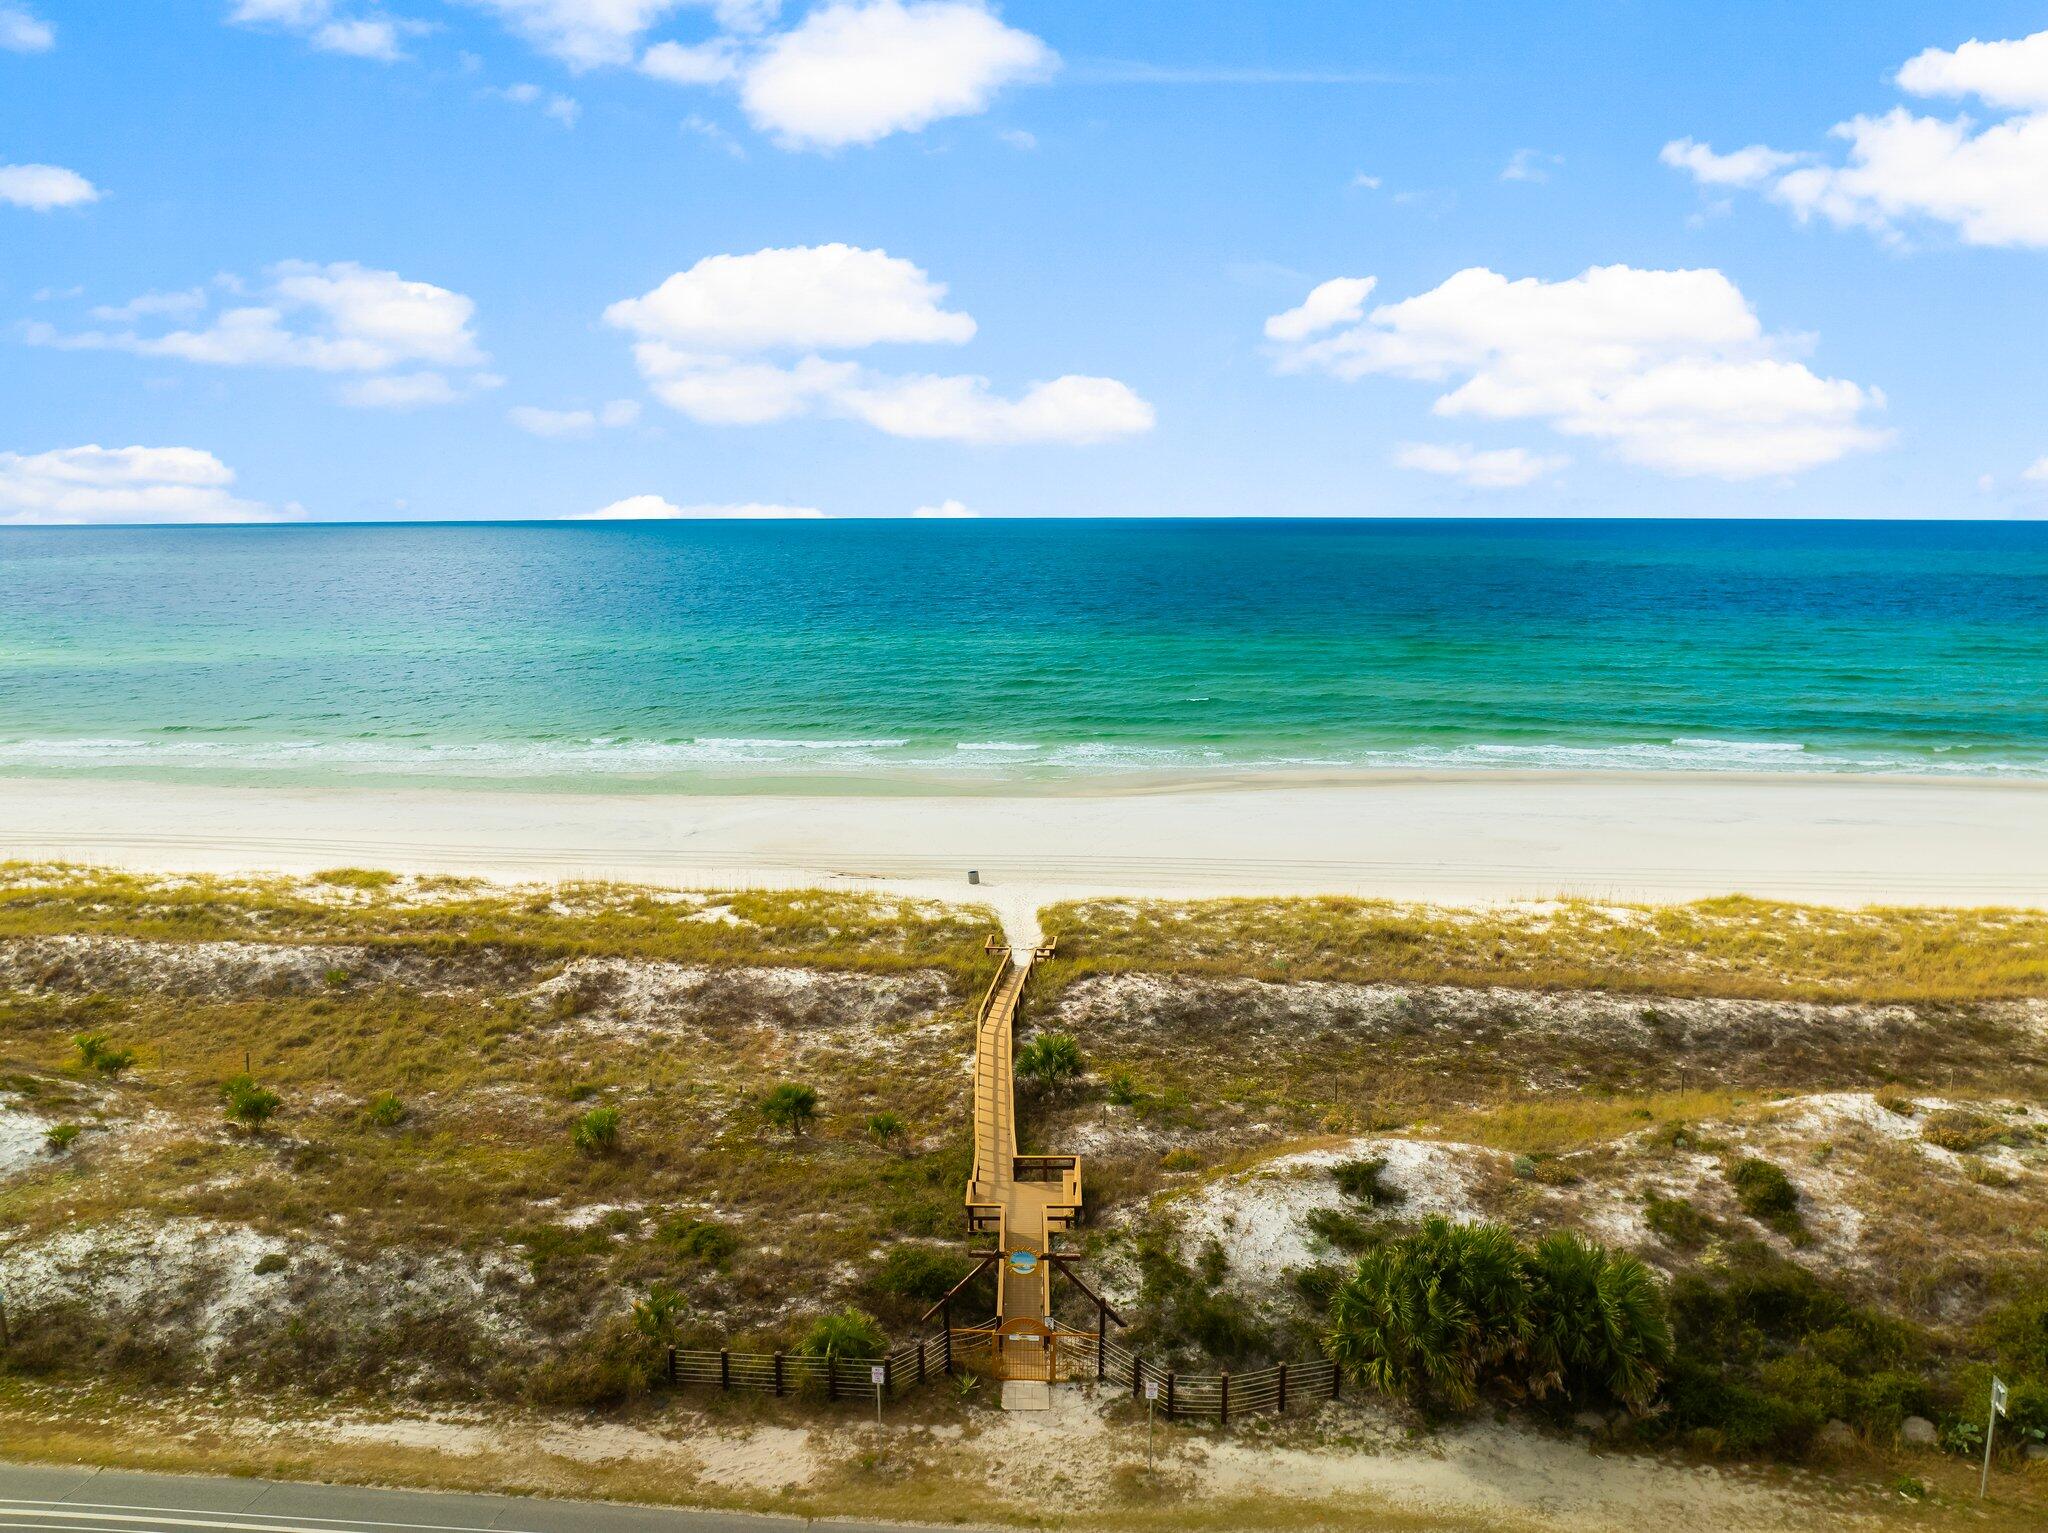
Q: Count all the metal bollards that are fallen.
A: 0